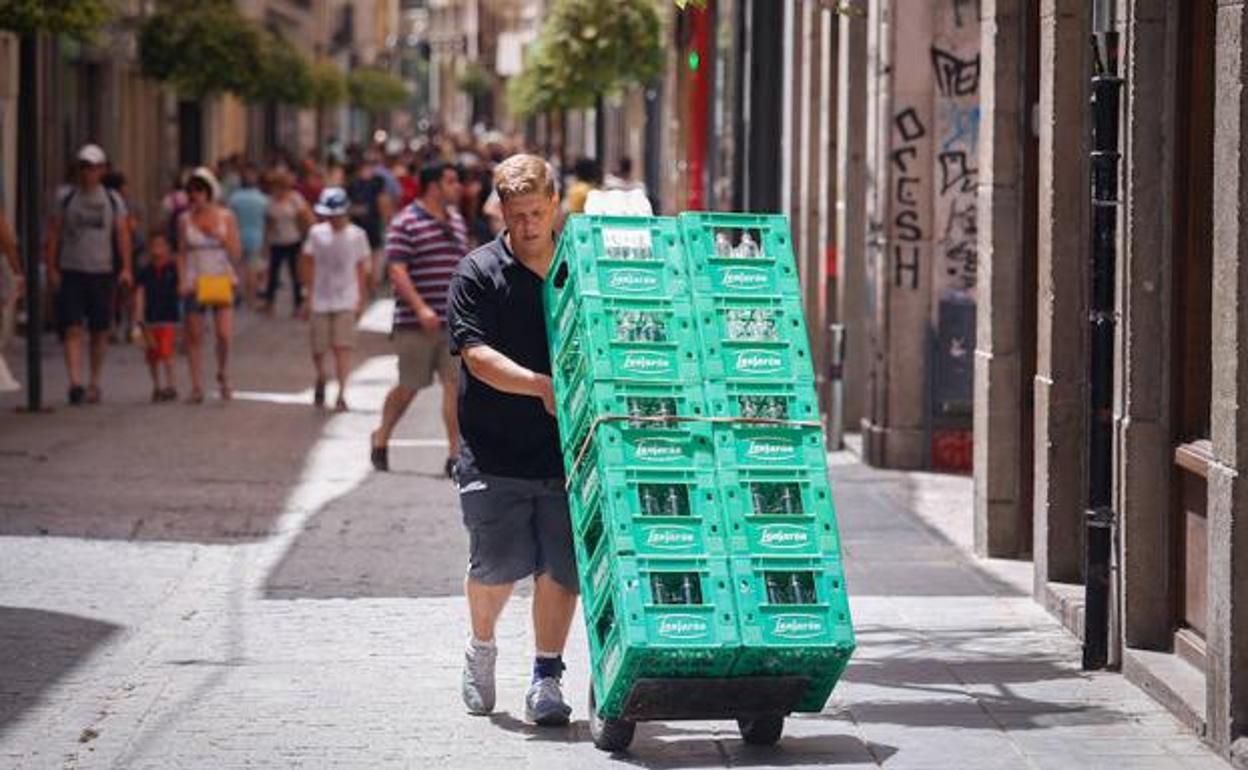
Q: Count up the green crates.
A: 10